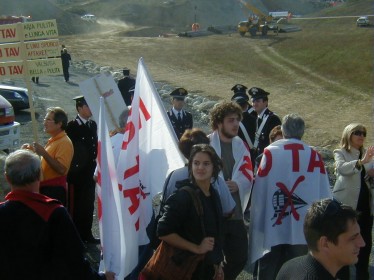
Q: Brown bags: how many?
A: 1